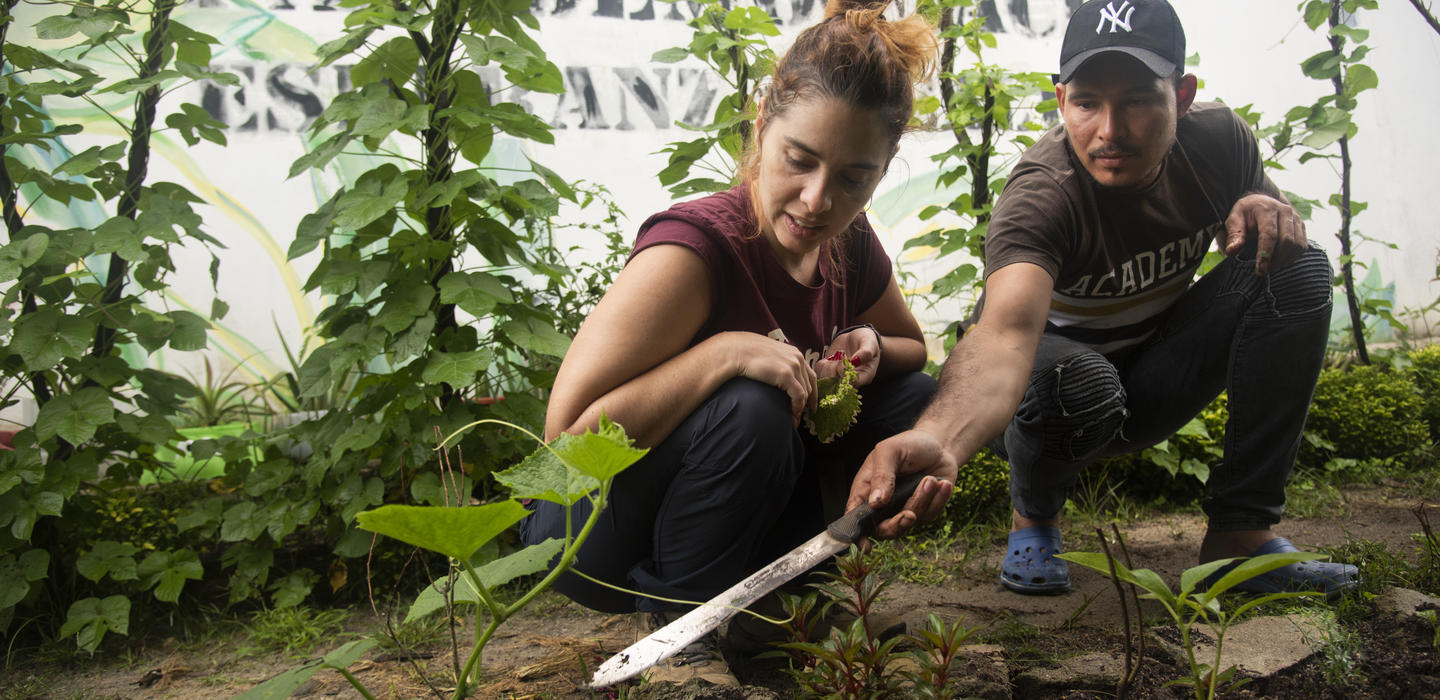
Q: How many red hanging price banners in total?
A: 0